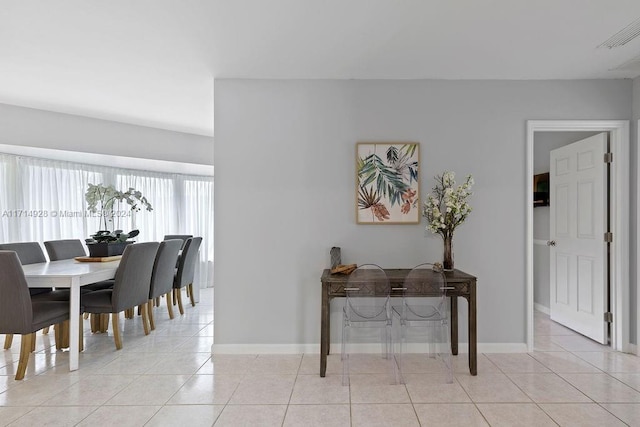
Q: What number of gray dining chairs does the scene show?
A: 7